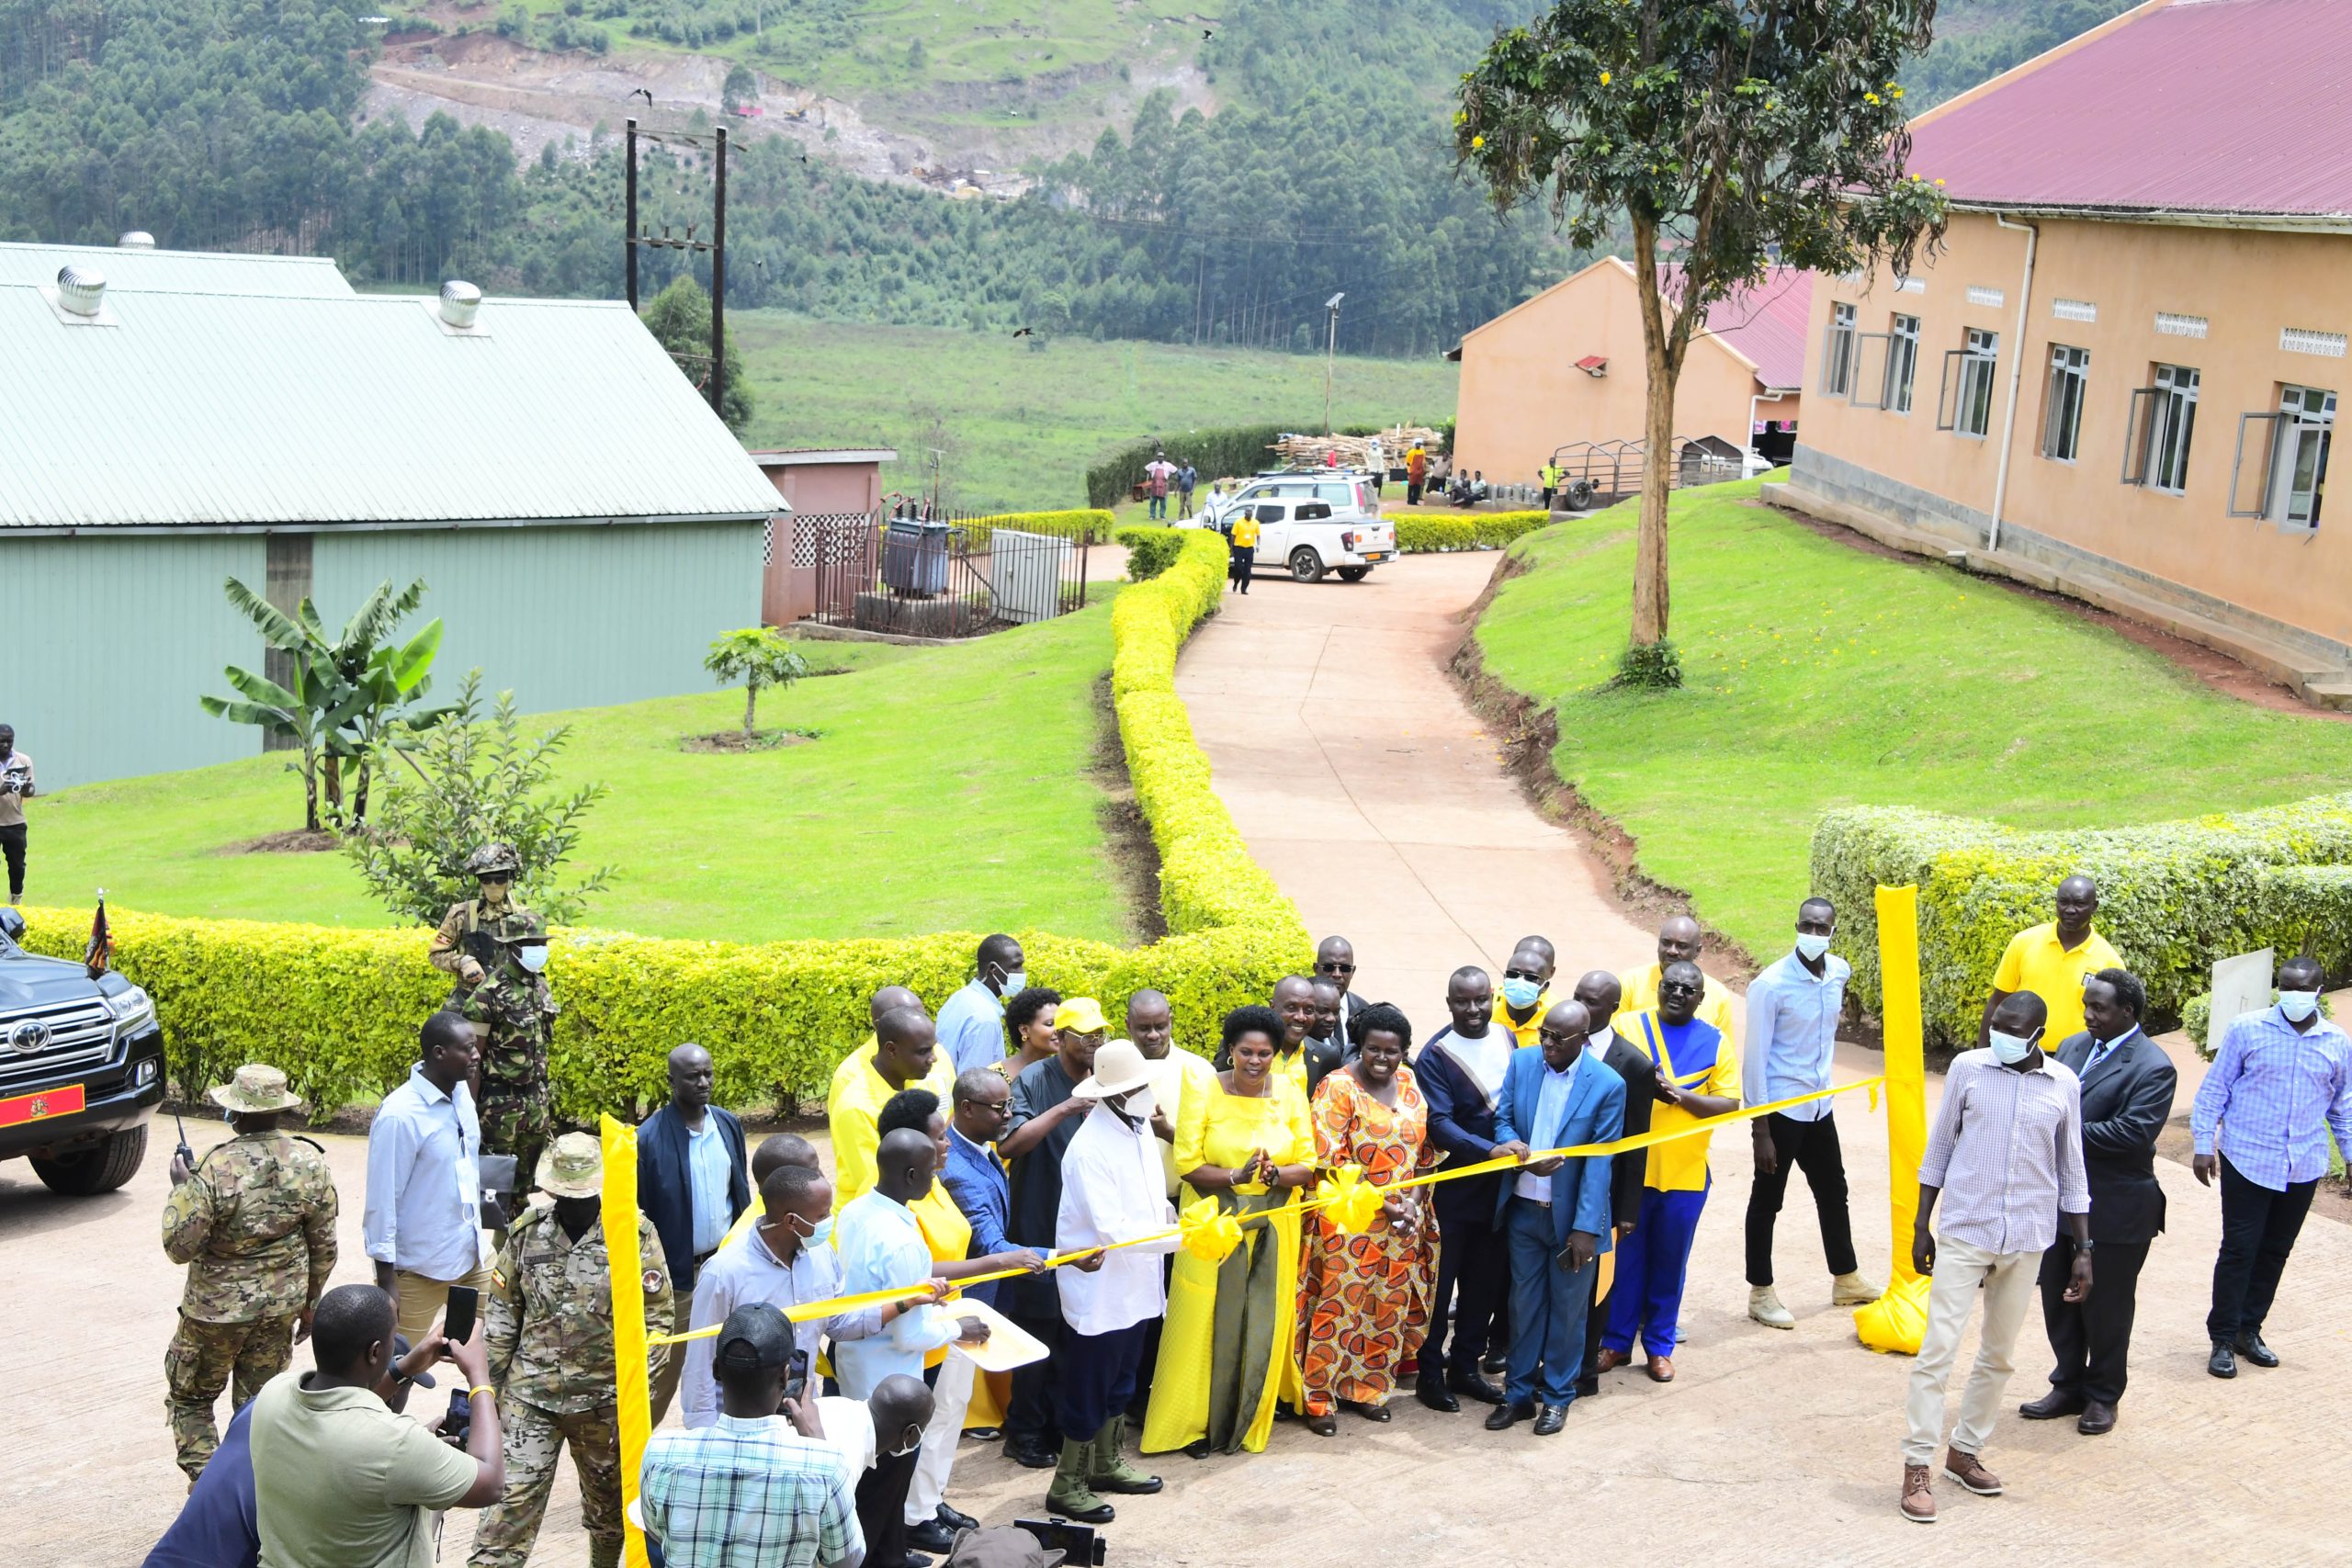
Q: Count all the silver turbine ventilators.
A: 3